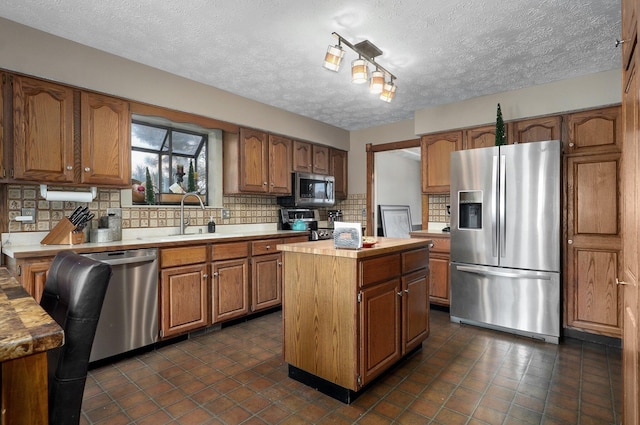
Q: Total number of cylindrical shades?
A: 4